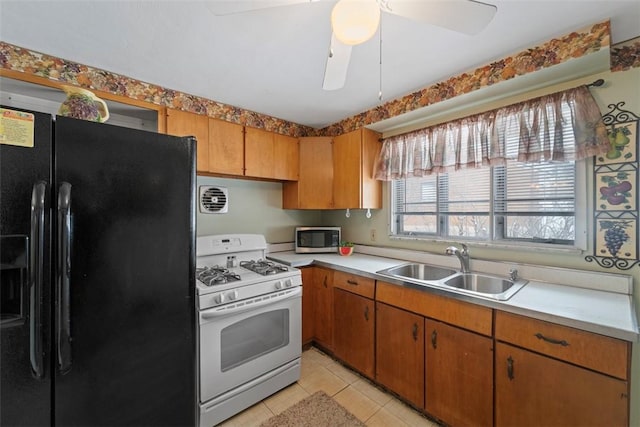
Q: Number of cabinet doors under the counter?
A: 5